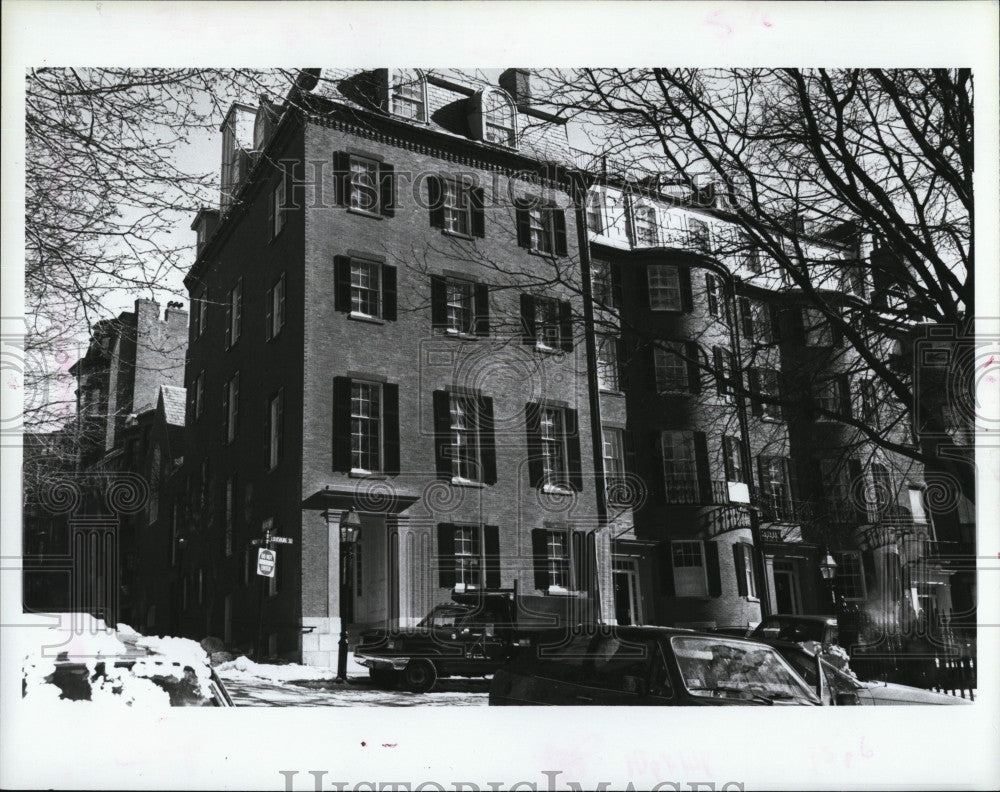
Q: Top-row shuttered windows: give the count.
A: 3